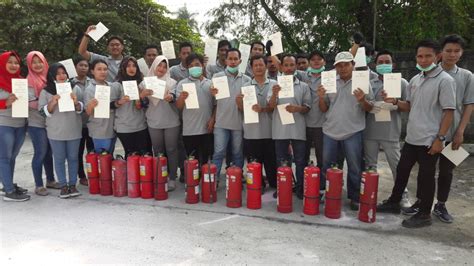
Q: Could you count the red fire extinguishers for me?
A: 14